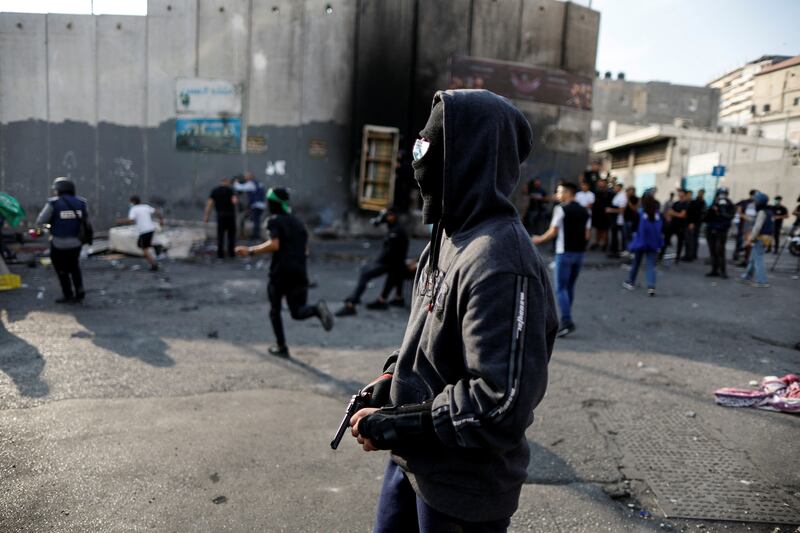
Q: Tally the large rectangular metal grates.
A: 1